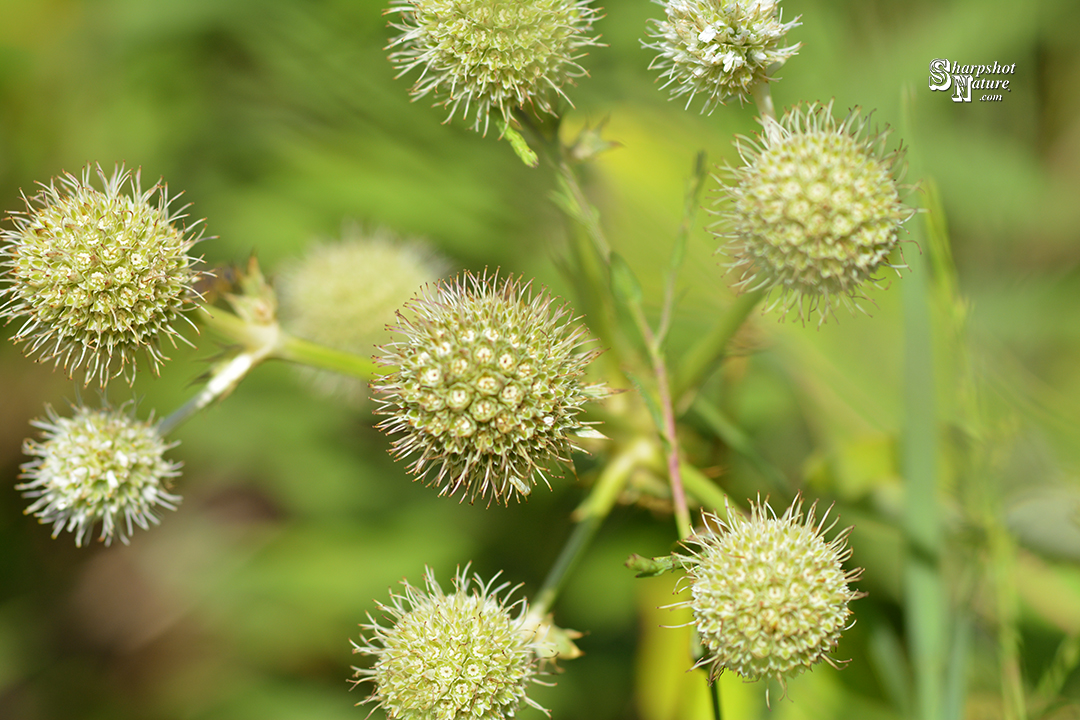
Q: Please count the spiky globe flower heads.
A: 9